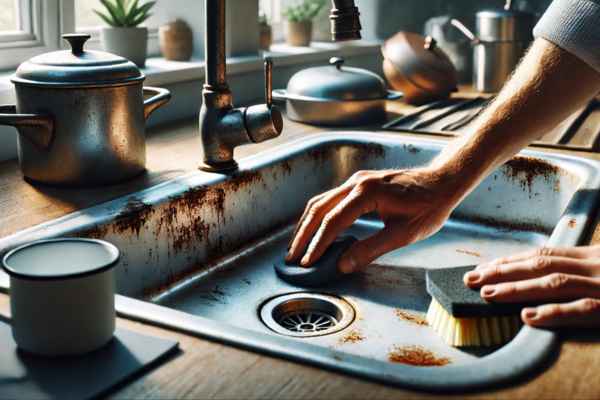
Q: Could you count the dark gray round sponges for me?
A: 1